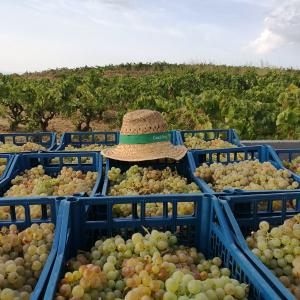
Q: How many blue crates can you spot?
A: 11